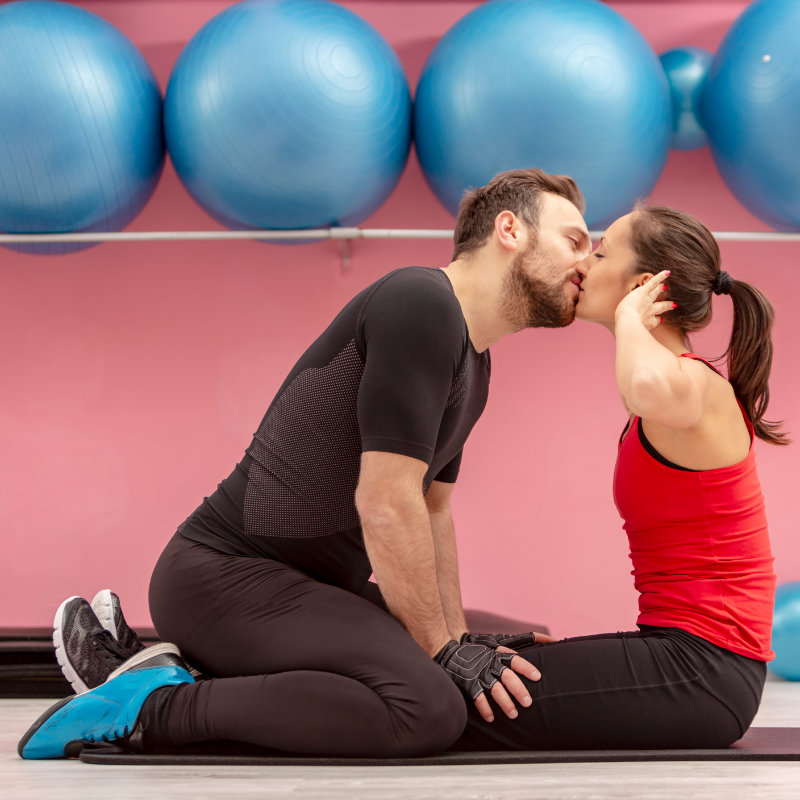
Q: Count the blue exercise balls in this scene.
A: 6